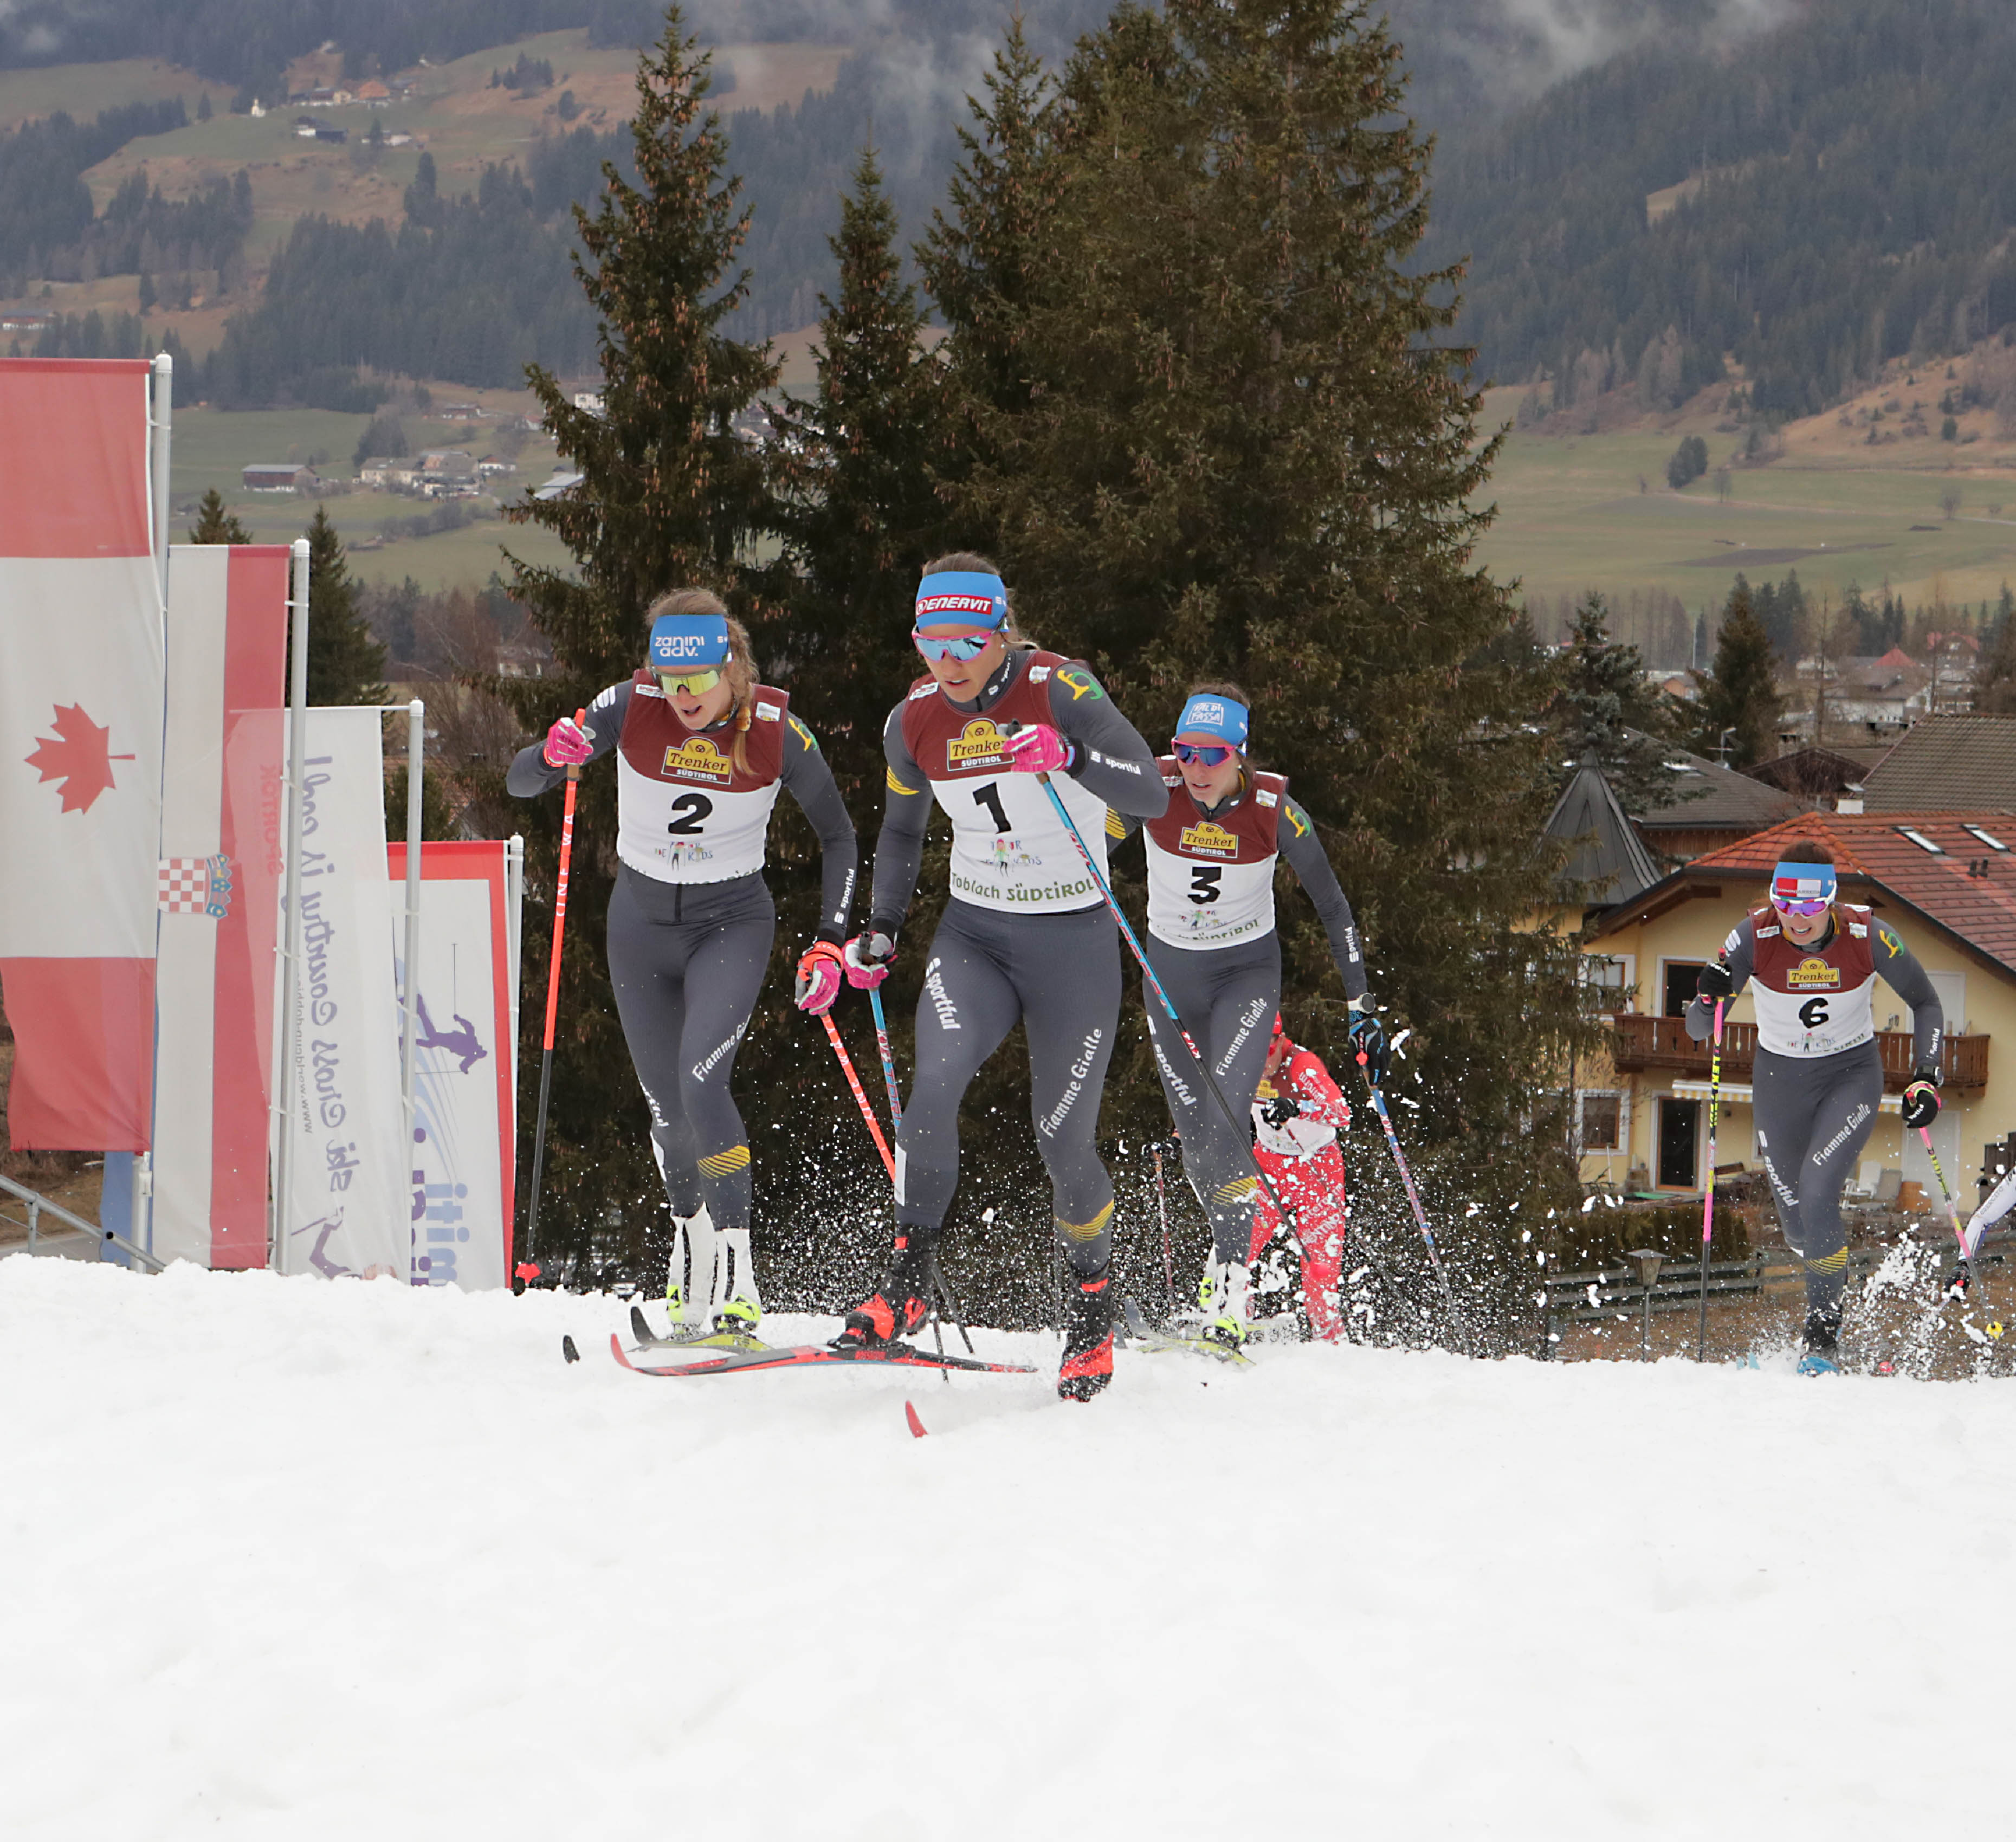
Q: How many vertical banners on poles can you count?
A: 4